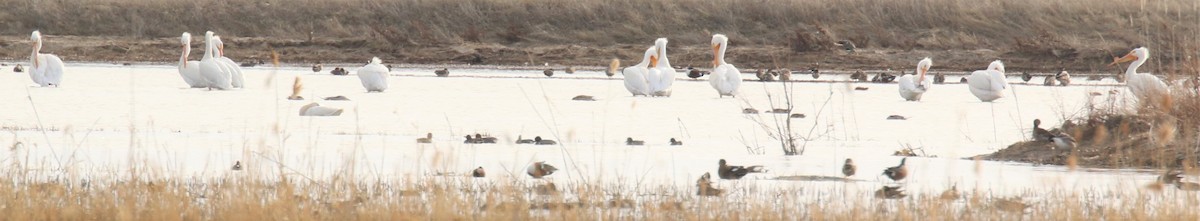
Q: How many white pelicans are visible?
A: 11